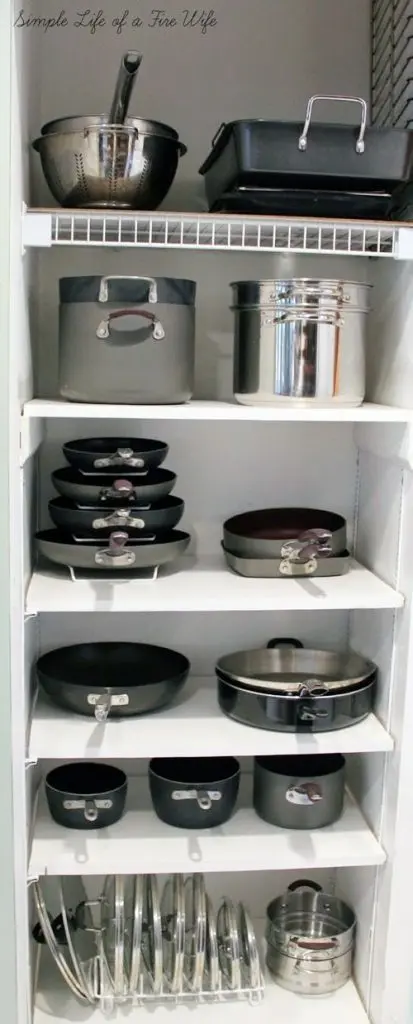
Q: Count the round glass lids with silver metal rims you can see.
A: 10